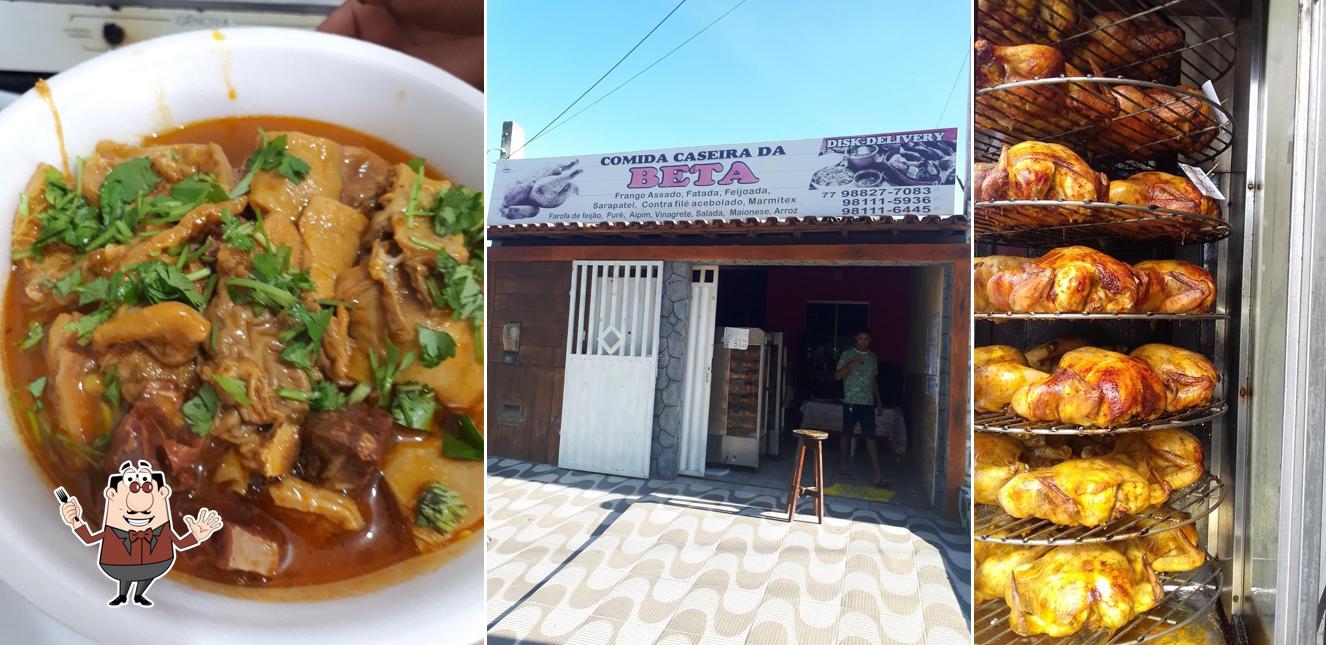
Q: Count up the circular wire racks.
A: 7